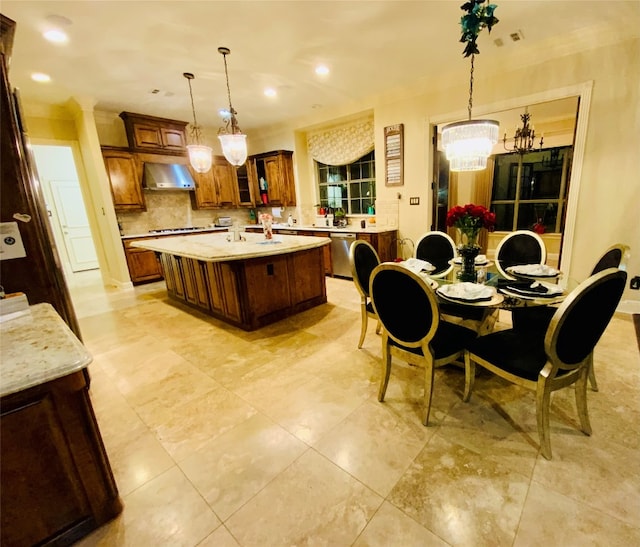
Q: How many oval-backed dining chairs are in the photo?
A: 6